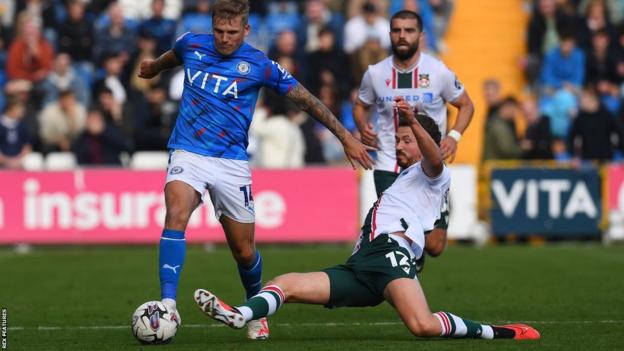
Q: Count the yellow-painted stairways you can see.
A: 1